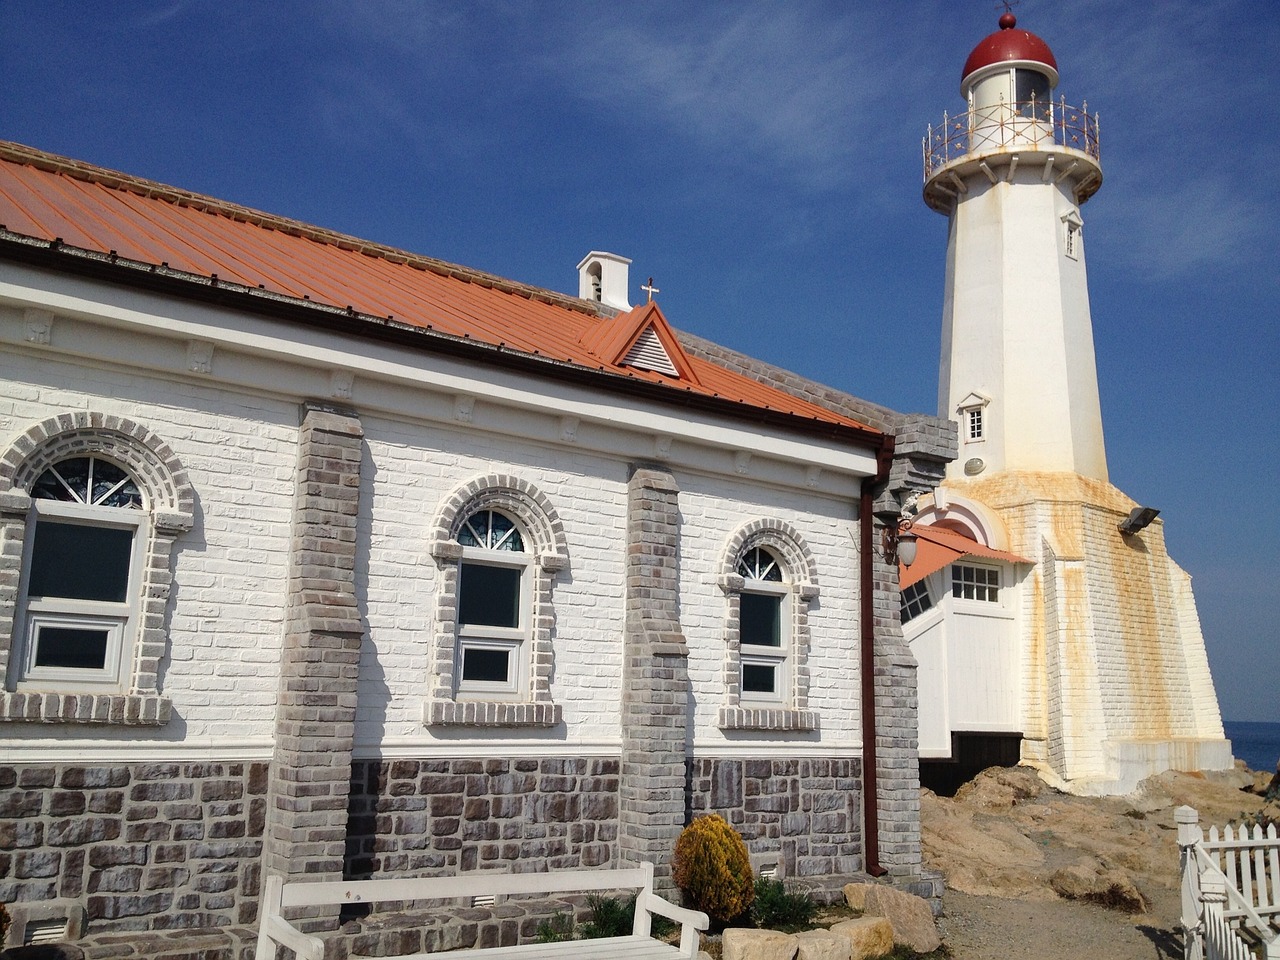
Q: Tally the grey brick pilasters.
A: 3